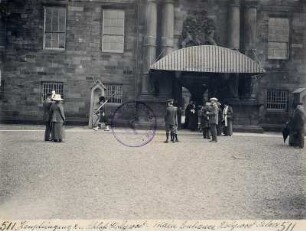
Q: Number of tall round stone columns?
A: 4